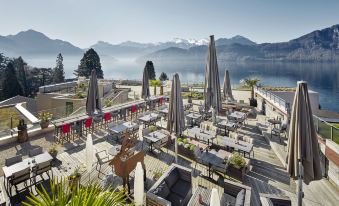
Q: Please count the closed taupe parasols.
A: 6